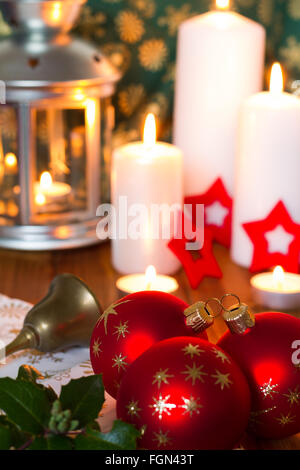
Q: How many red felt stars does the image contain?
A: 3